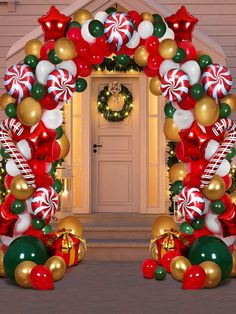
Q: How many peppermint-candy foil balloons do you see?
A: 7